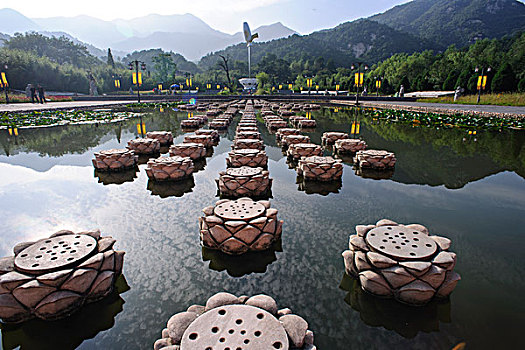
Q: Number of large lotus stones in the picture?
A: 4